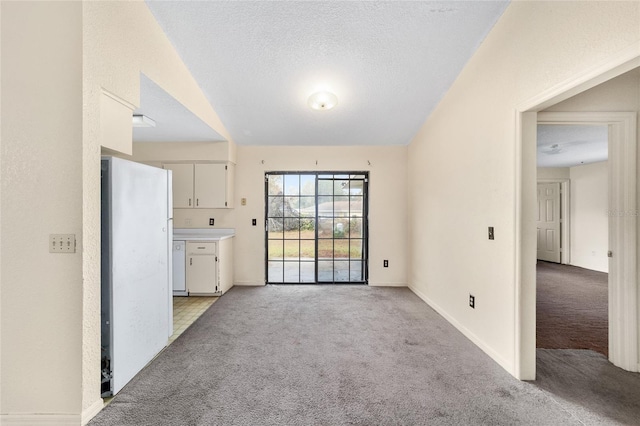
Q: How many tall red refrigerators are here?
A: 0